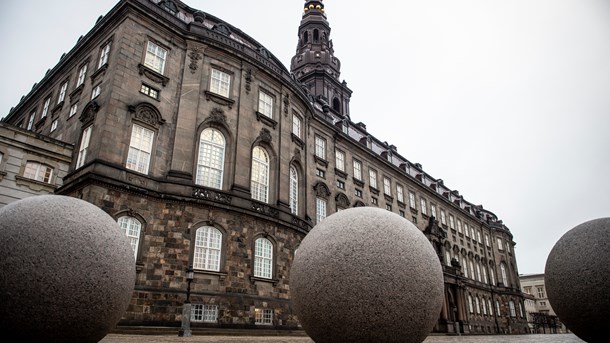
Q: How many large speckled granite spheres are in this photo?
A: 3